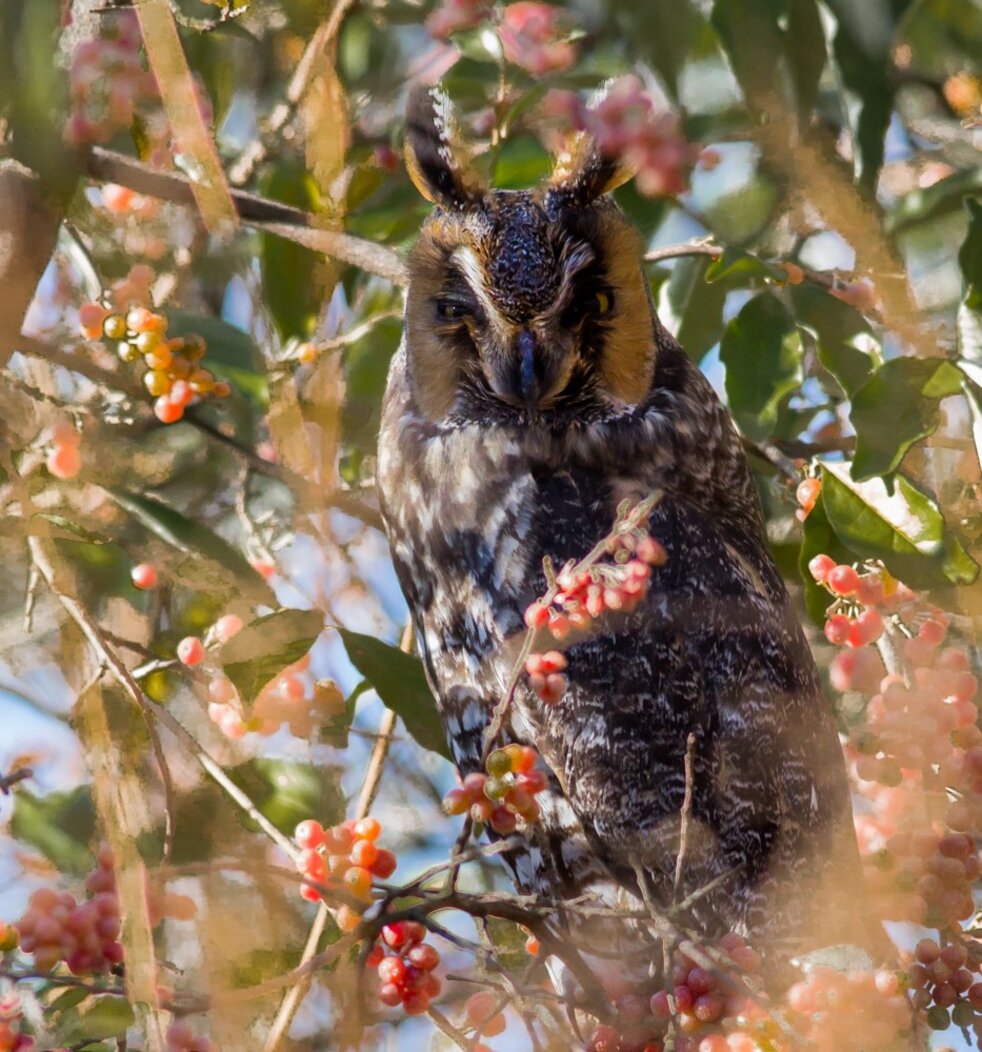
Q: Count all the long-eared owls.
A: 1